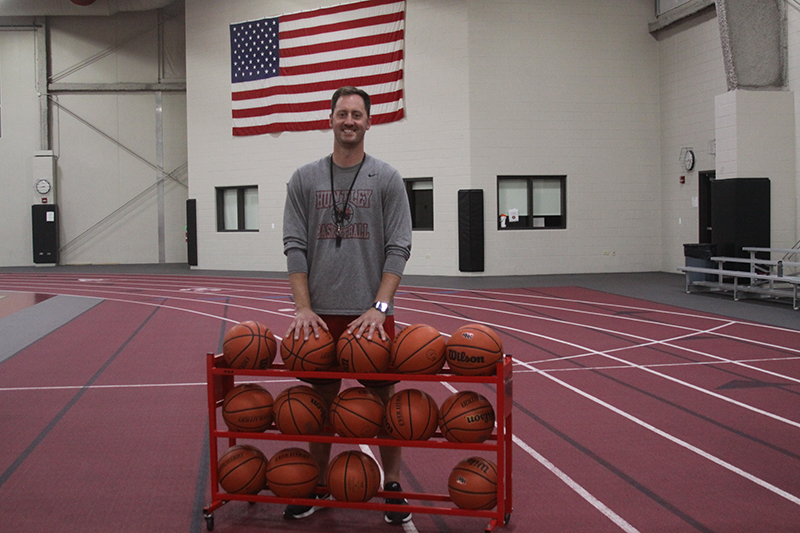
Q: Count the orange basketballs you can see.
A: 14